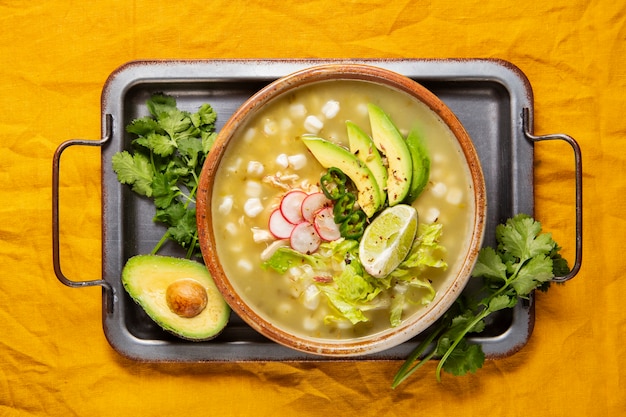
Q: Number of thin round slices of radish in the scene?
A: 5